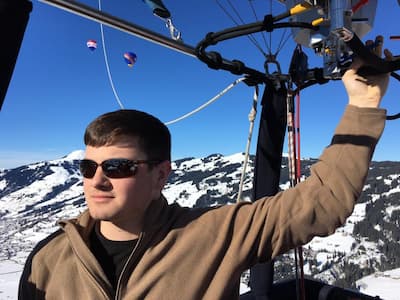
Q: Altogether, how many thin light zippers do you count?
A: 1